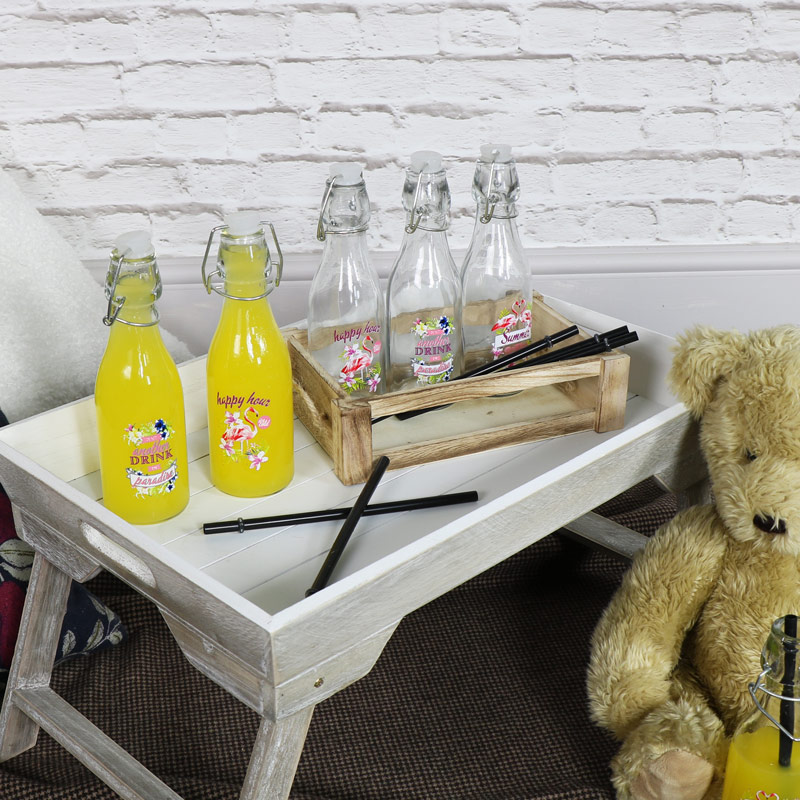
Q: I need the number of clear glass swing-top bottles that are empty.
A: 3